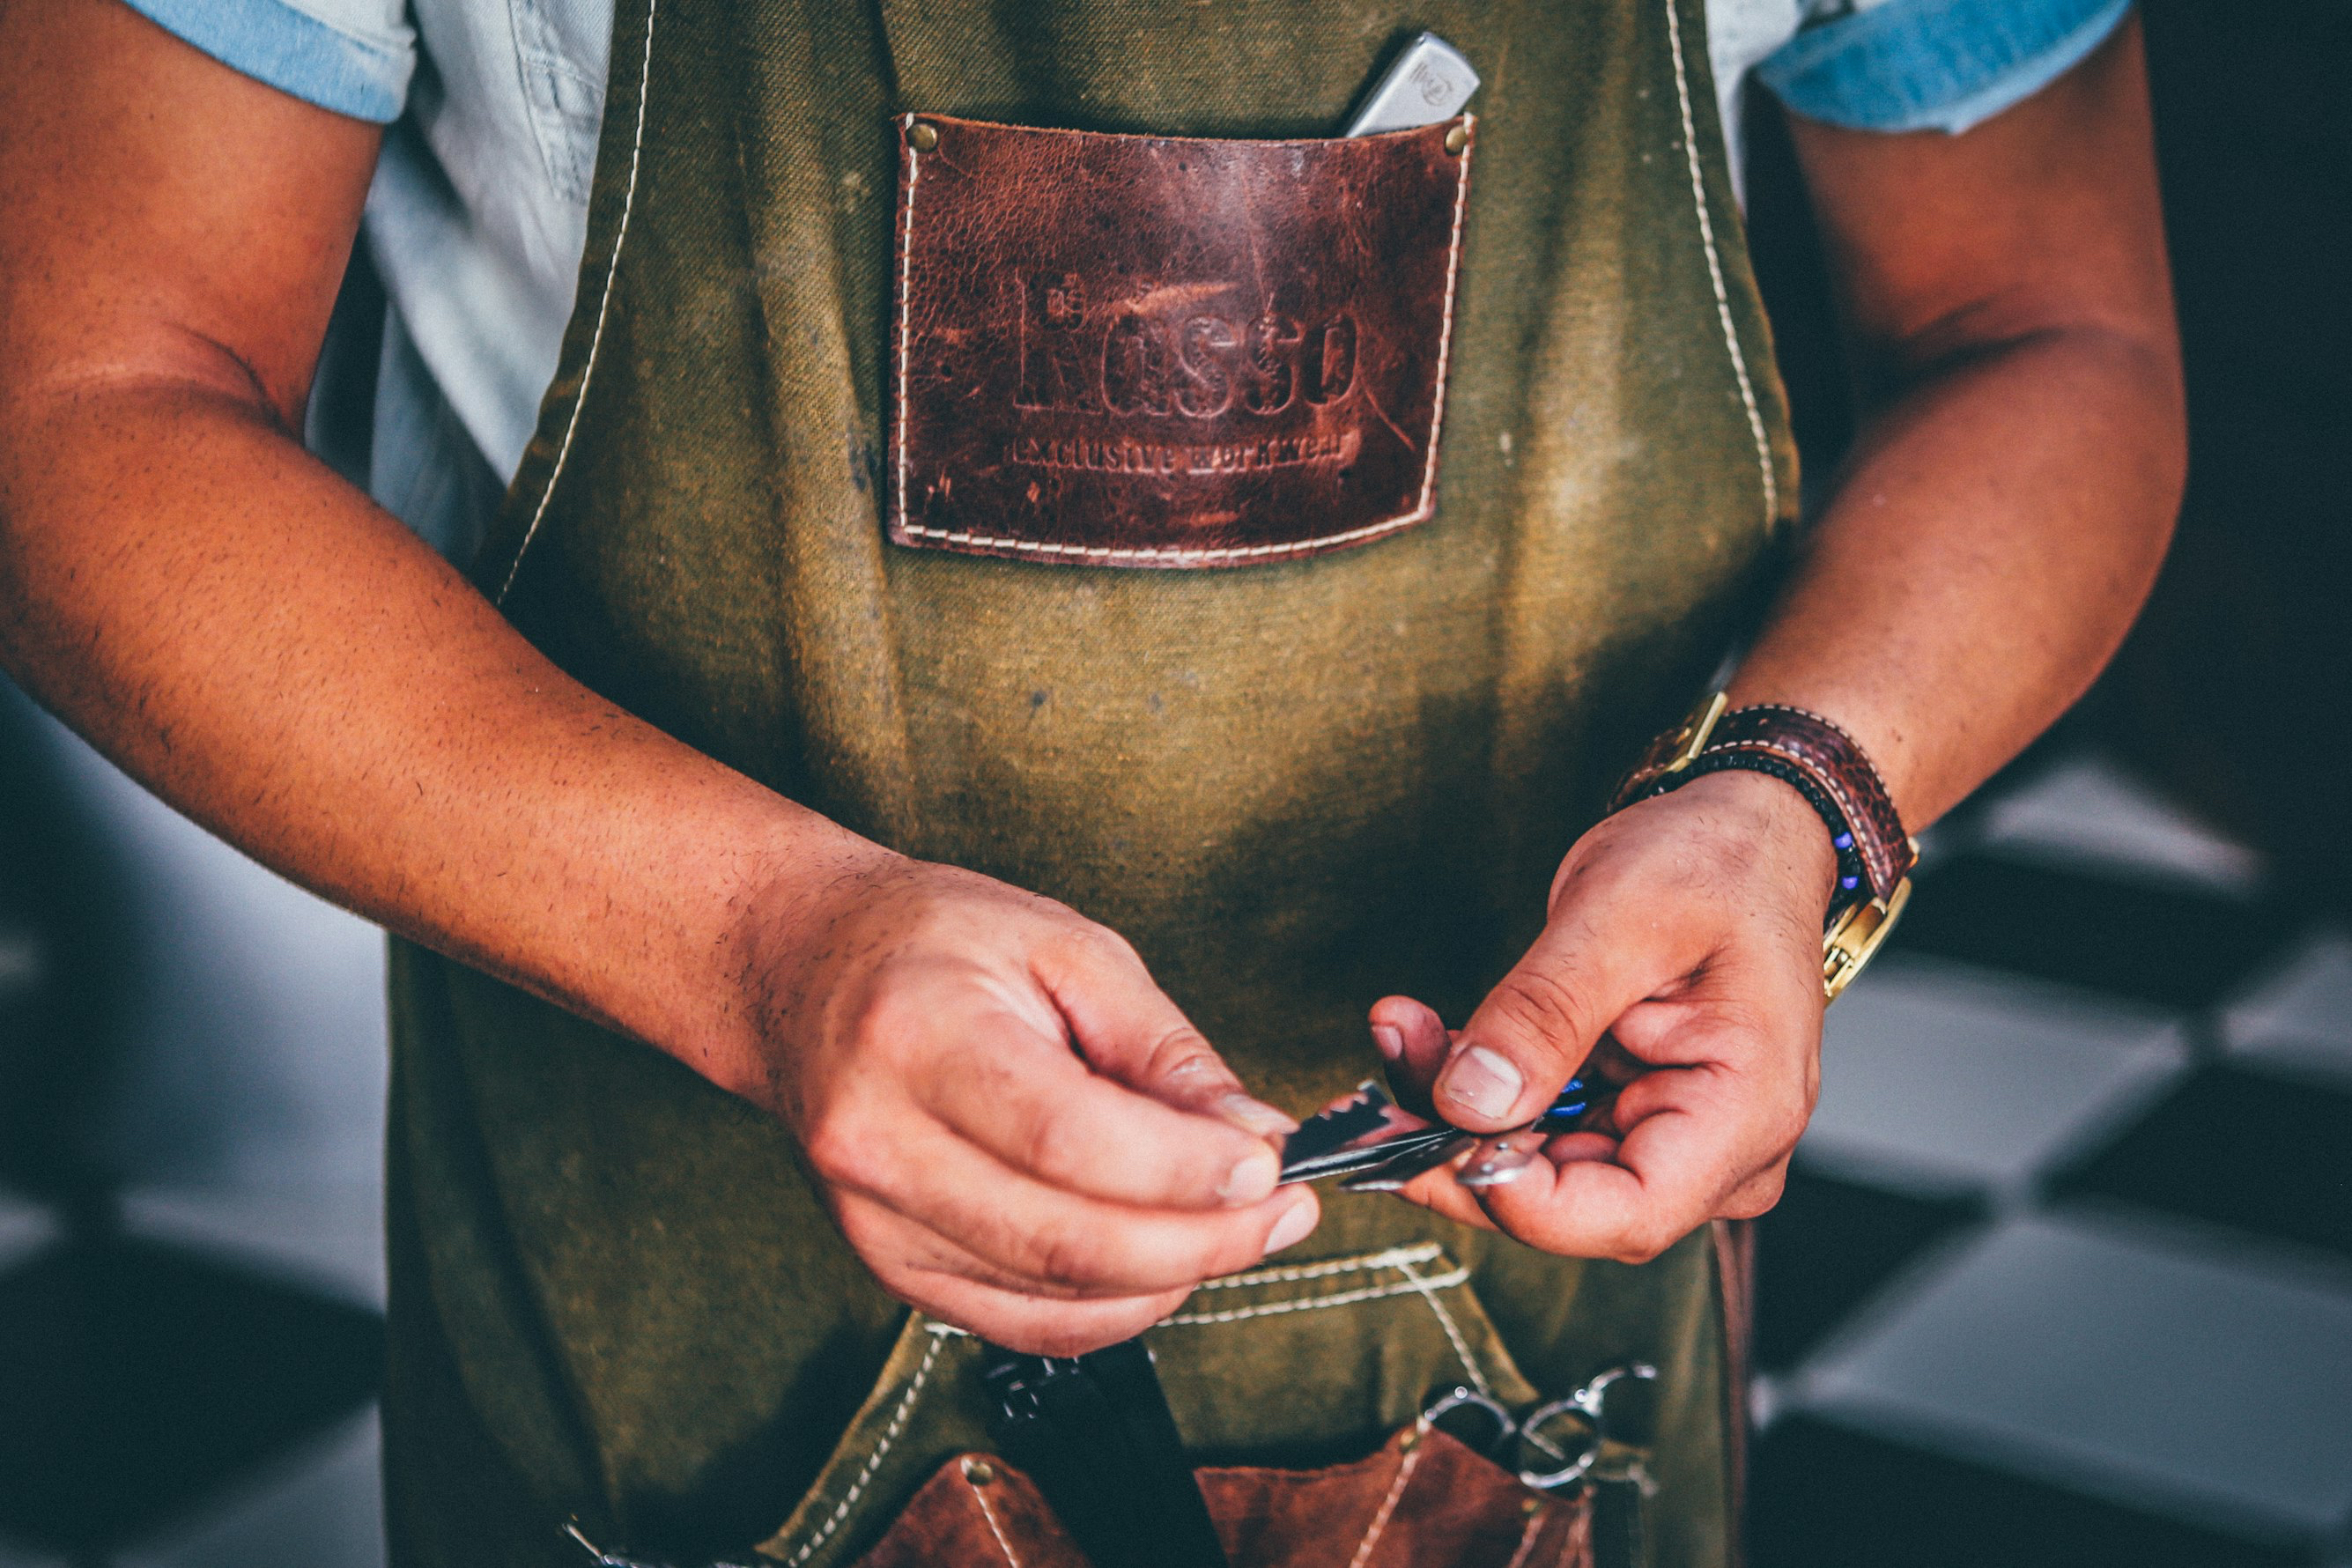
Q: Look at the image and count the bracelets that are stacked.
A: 2